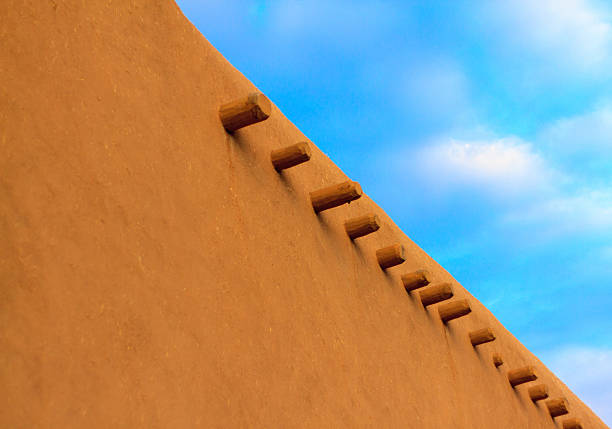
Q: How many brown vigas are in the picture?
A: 14